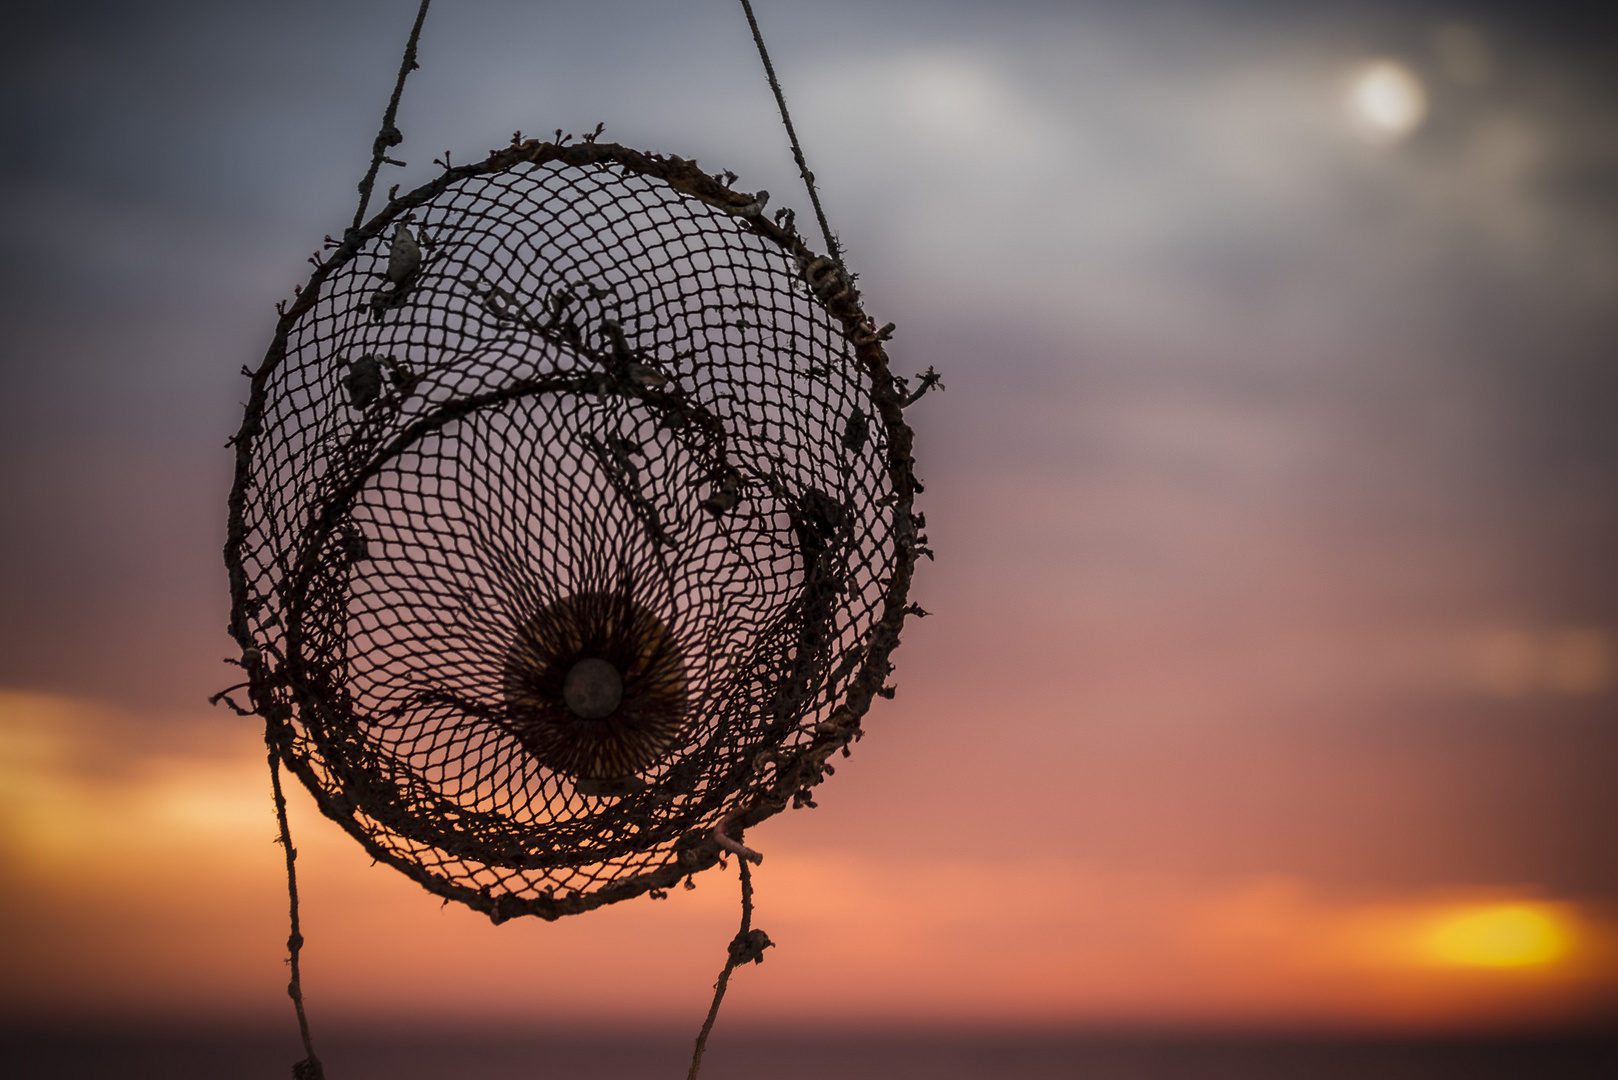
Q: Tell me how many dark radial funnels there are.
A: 1